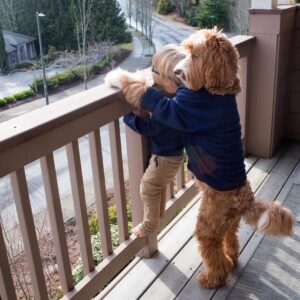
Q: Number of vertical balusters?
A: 9